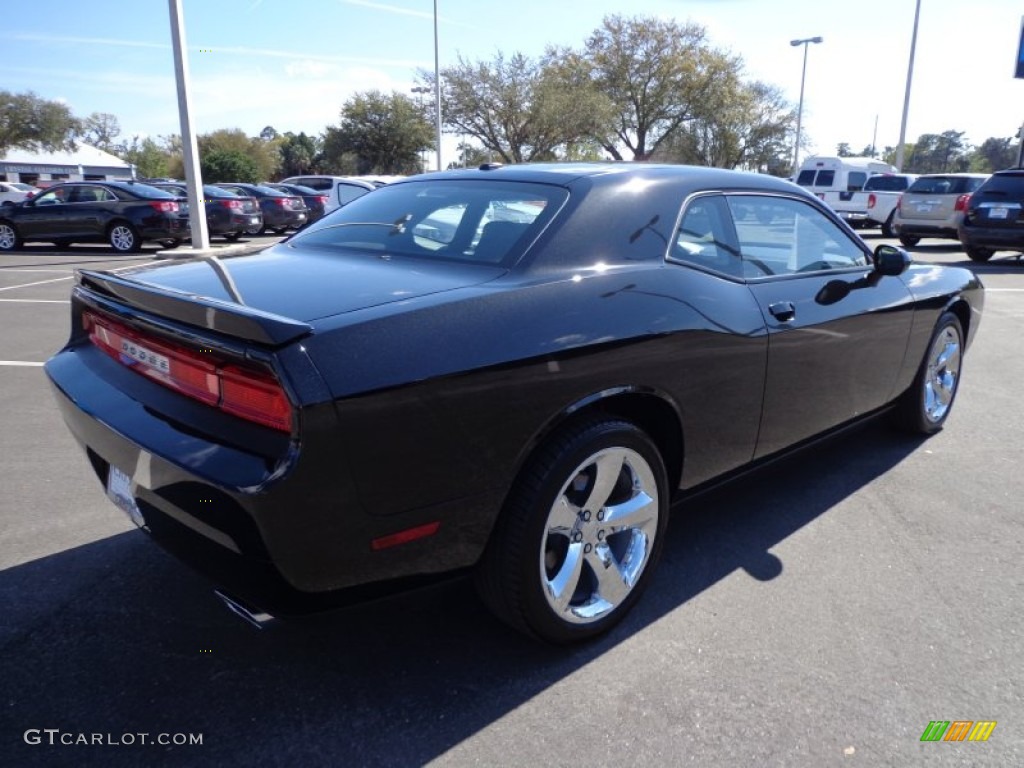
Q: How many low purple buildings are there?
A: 0